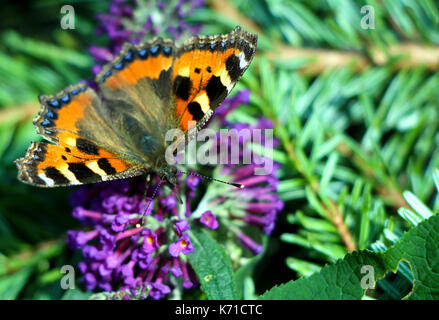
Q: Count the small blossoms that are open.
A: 3